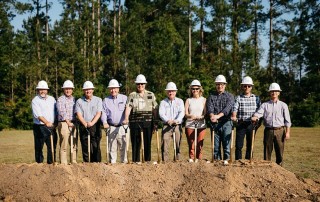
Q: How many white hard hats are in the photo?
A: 10